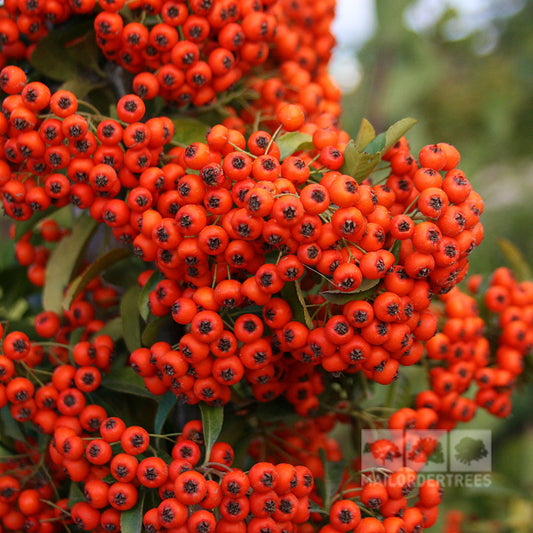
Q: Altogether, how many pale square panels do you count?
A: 3